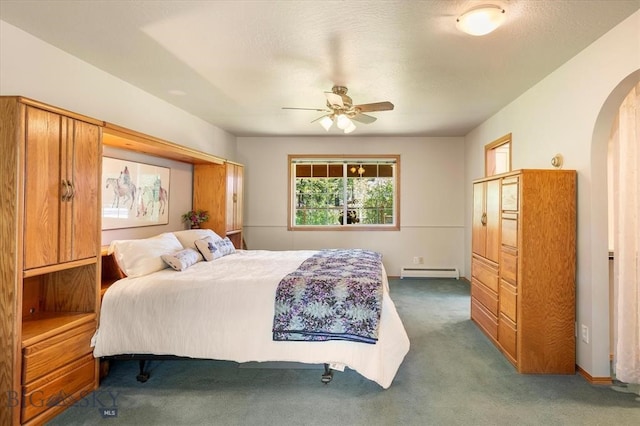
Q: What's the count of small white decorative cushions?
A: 2